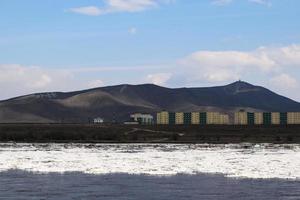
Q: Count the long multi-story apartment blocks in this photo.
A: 2